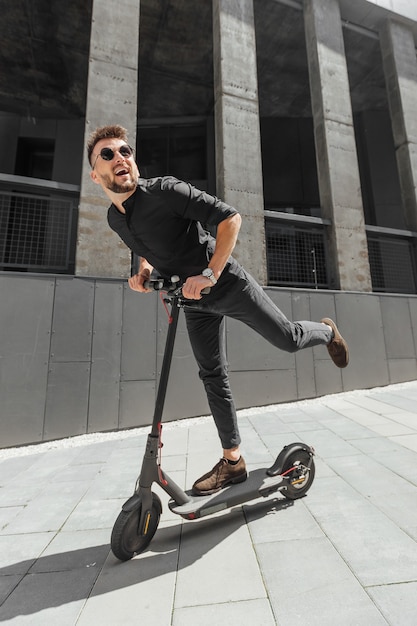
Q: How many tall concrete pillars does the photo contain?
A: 4